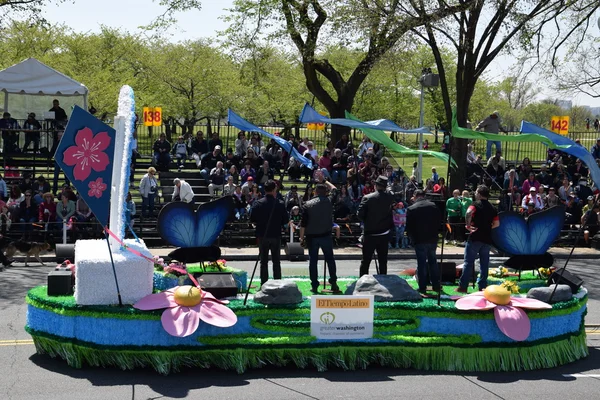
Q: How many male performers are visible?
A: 5